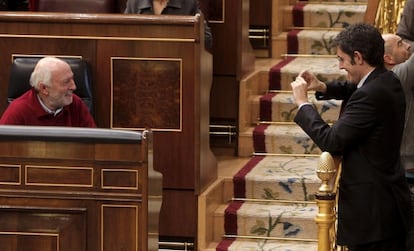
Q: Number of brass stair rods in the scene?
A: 8